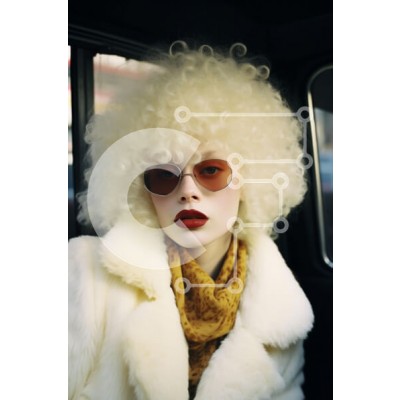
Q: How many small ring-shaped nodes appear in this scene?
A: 10